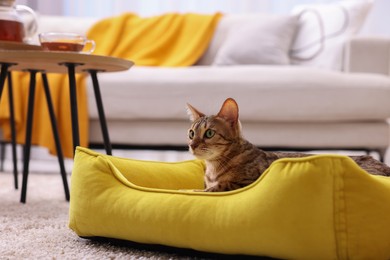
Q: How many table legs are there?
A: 6